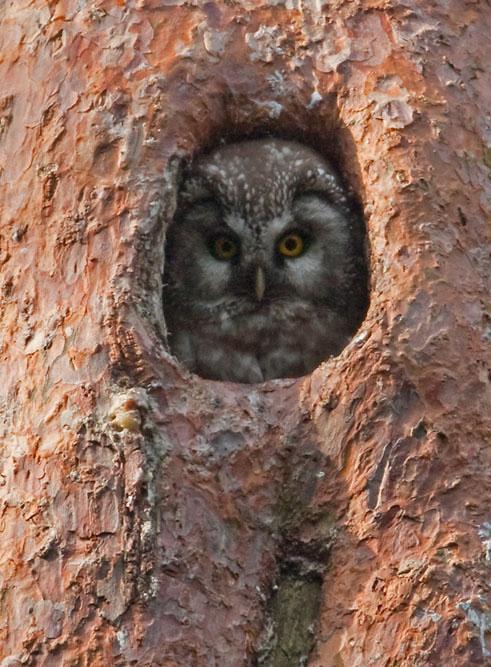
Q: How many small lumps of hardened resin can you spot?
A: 1